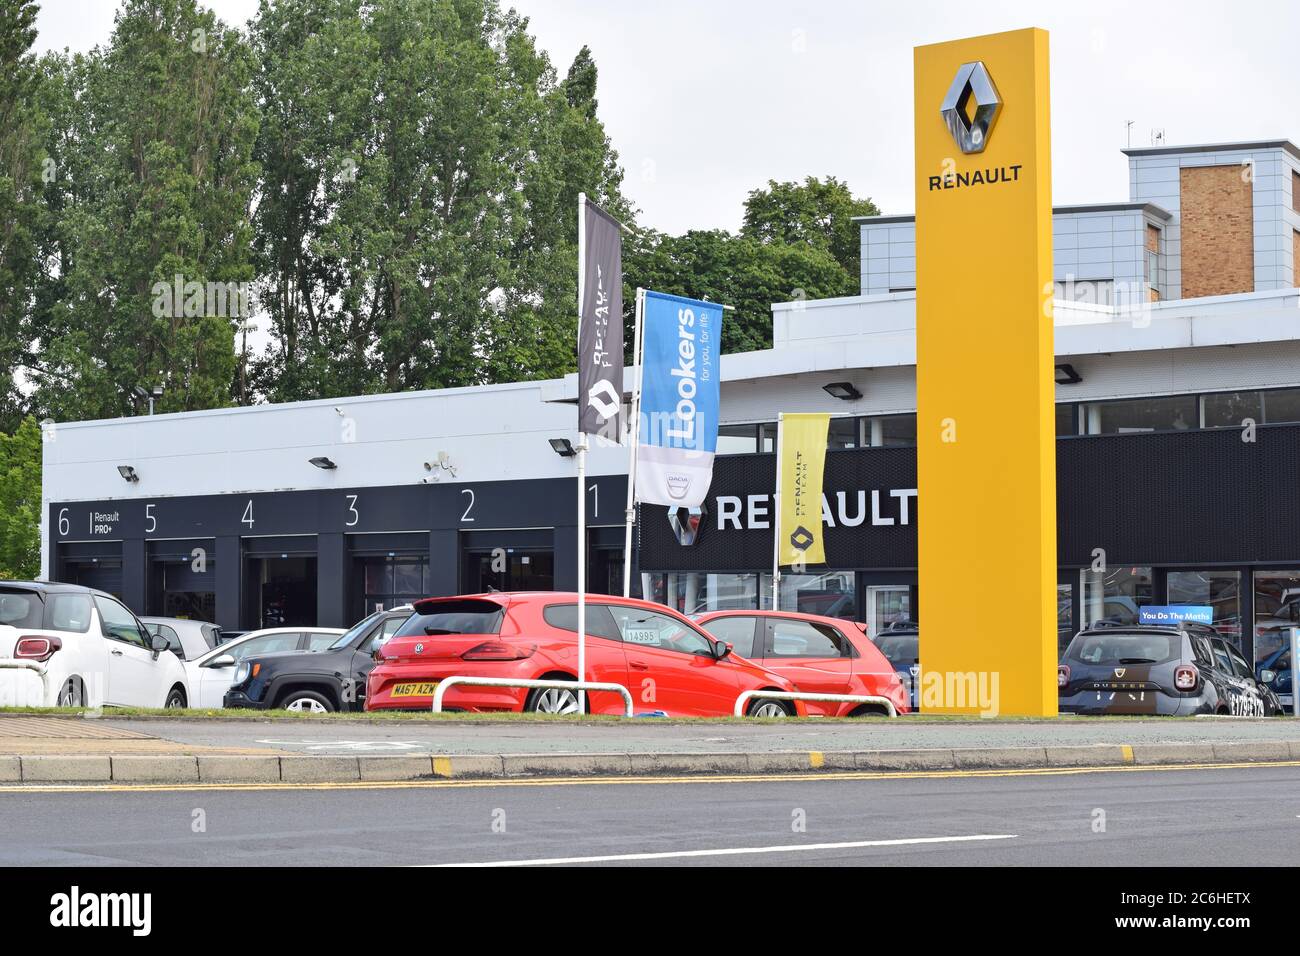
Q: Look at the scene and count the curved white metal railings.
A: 3